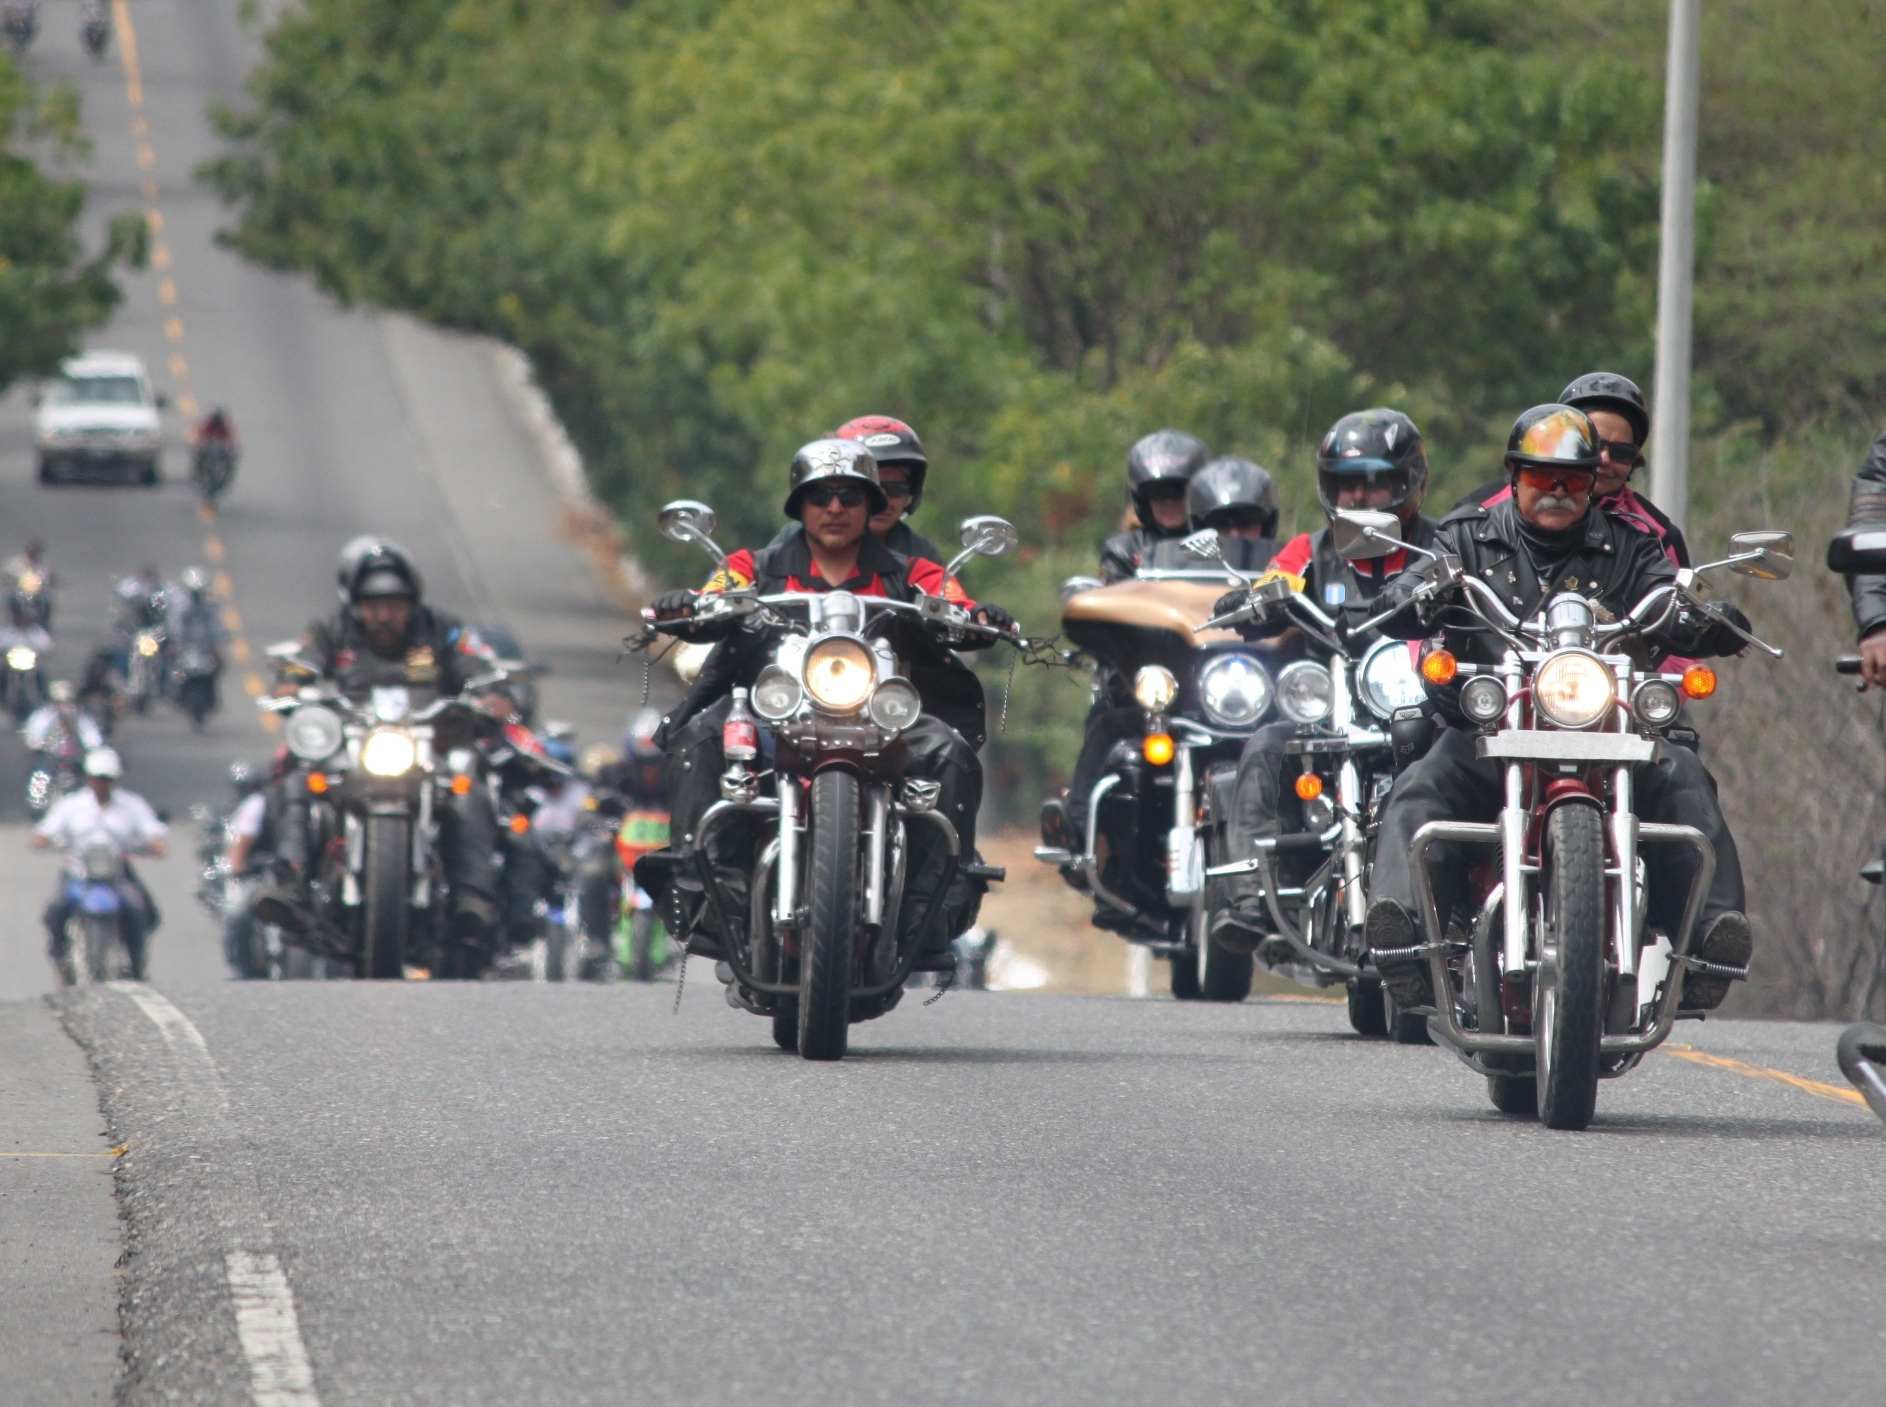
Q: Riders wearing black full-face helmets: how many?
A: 1